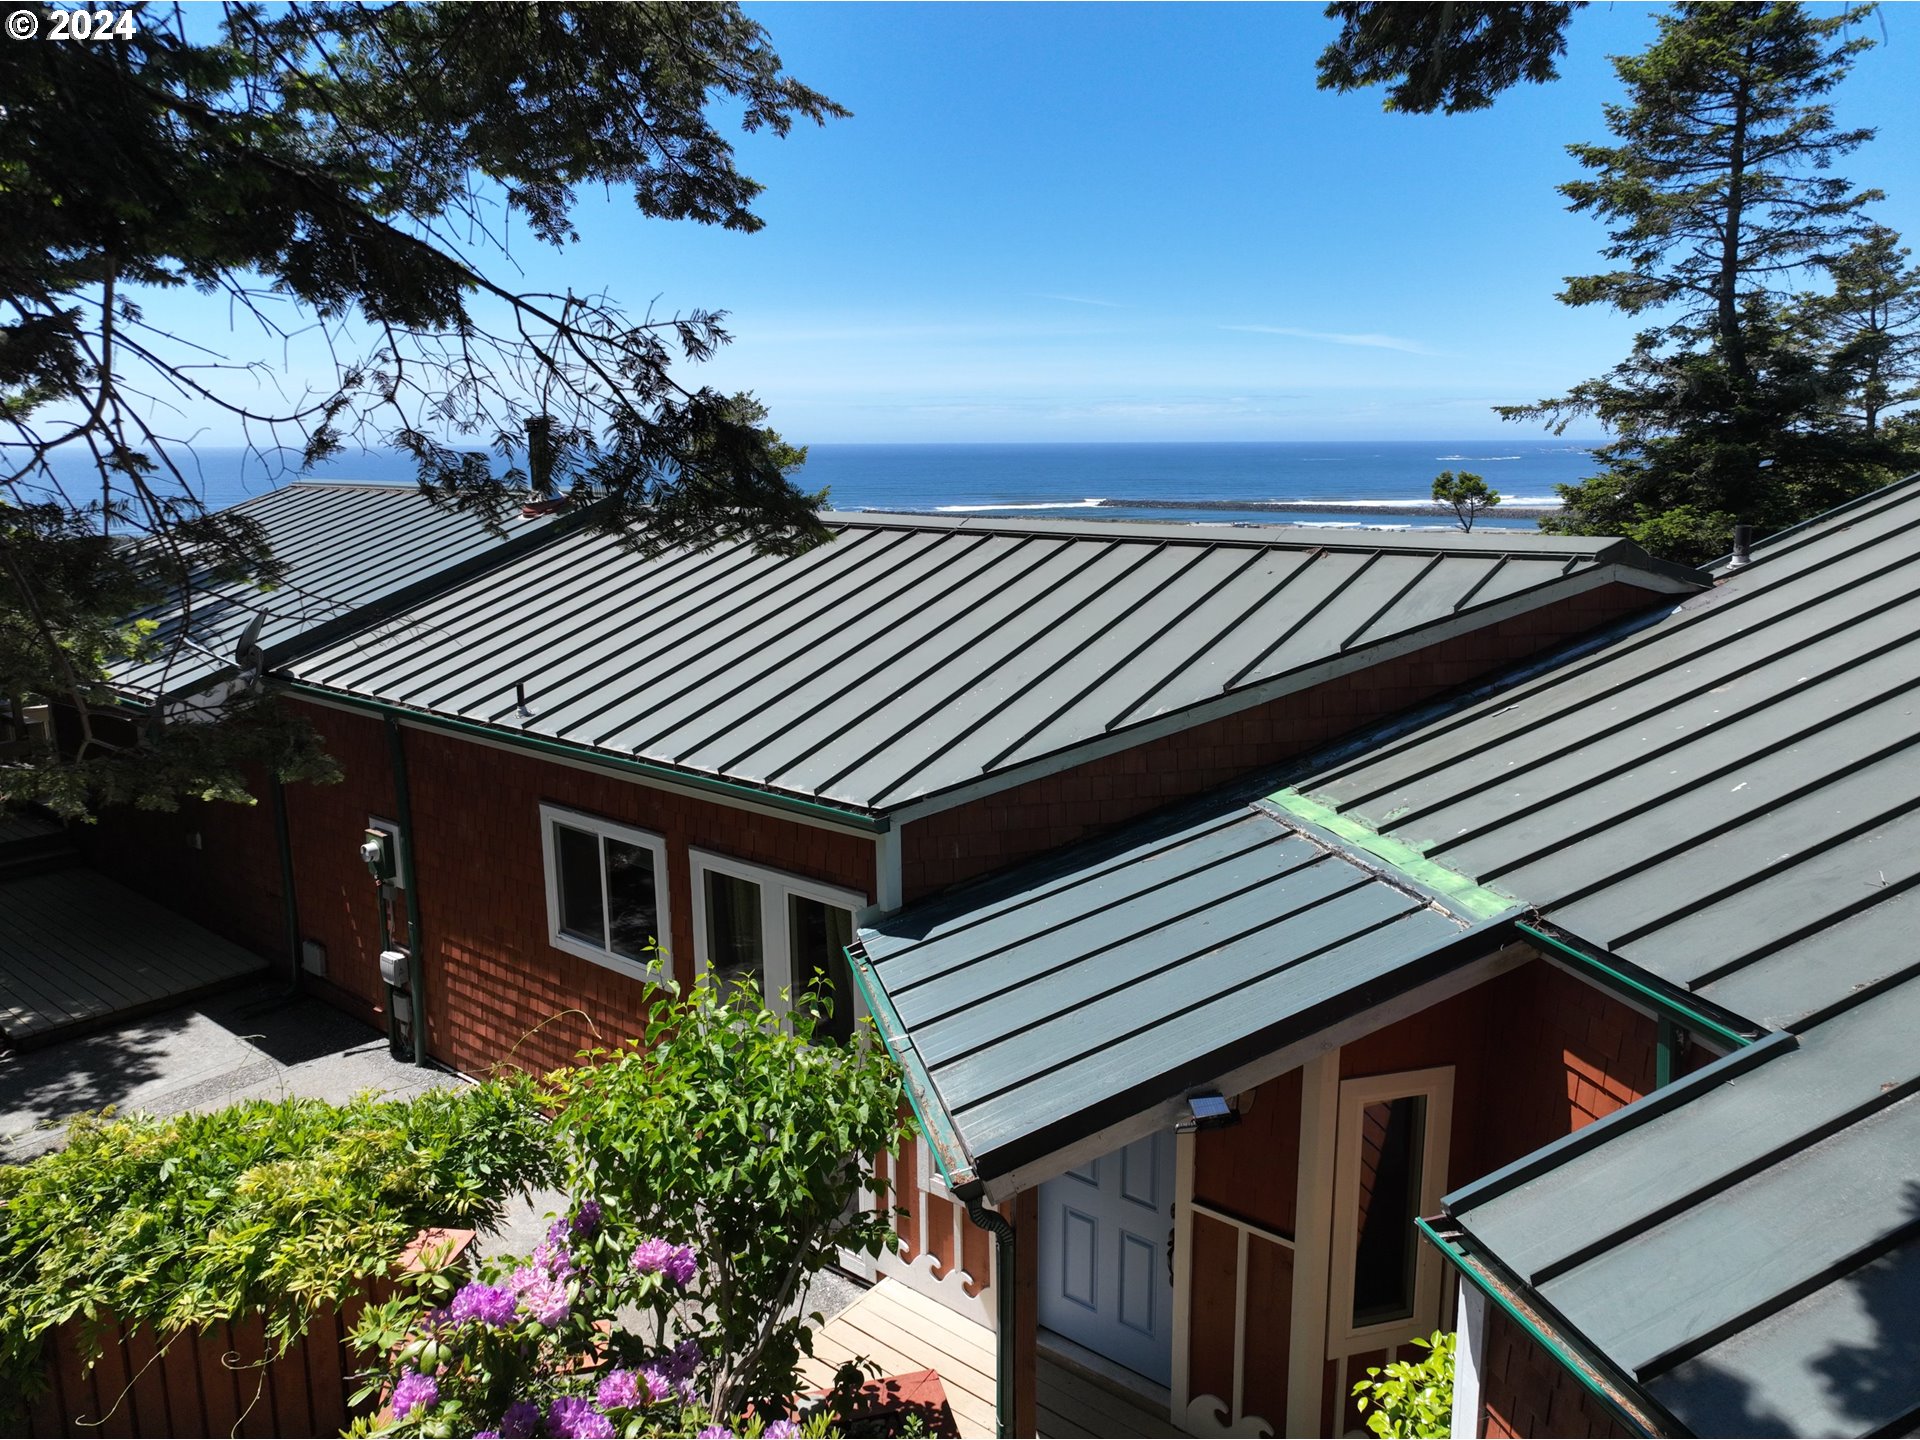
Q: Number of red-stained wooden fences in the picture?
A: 1